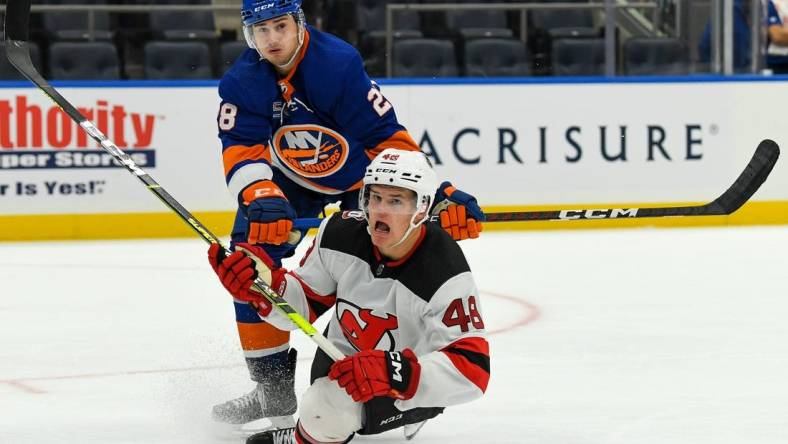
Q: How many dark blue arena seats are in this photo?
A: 13